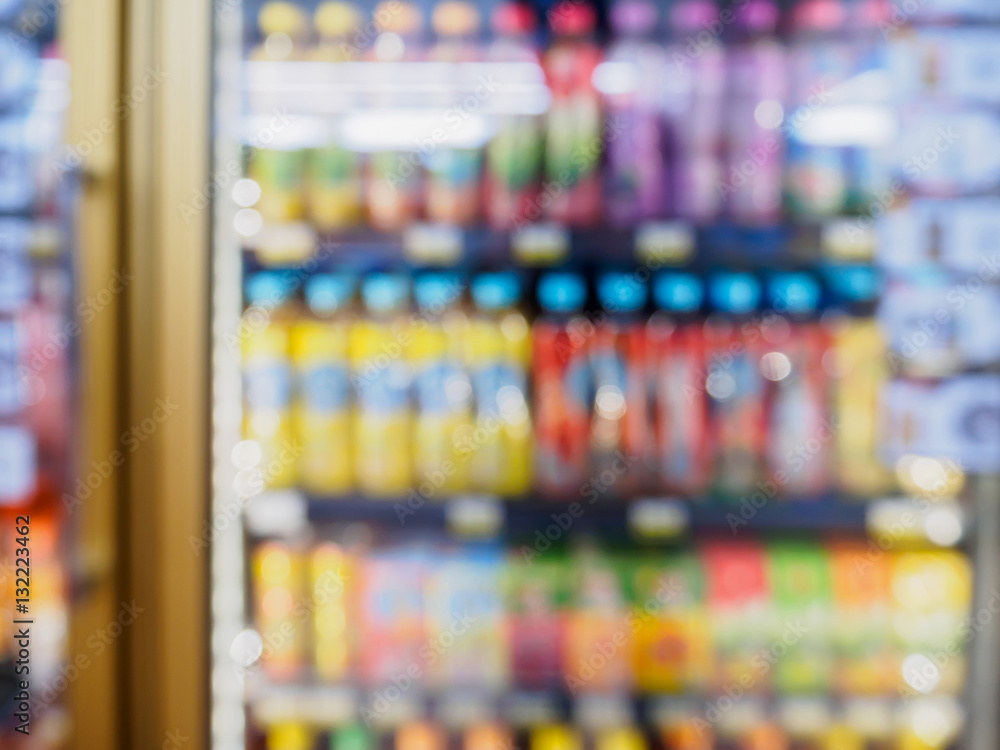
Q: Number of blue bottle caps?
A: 11